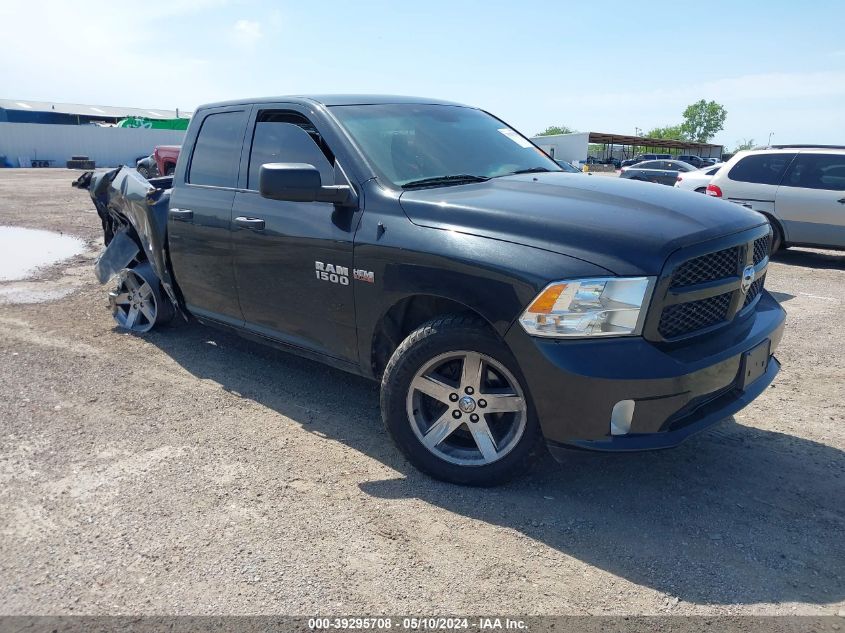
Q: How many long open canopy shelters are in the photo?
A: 1